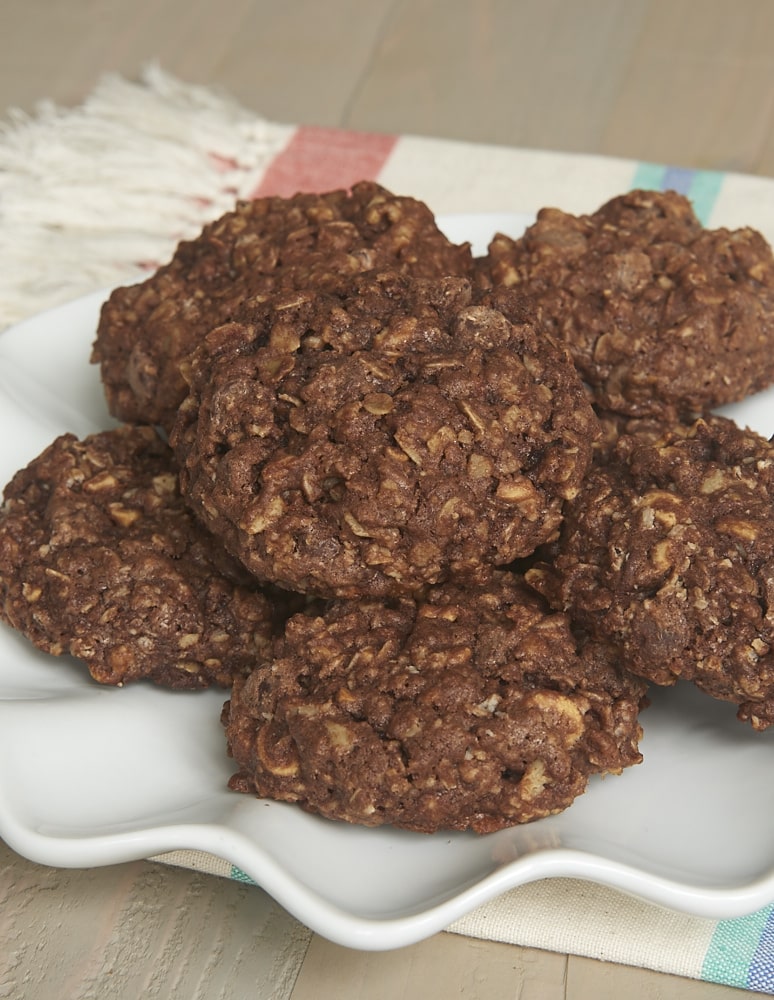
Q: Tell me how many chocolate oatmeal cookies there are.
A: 6